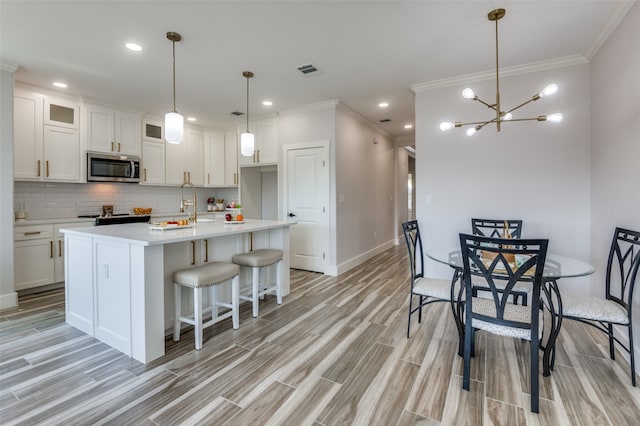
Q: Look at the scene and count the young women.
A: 0